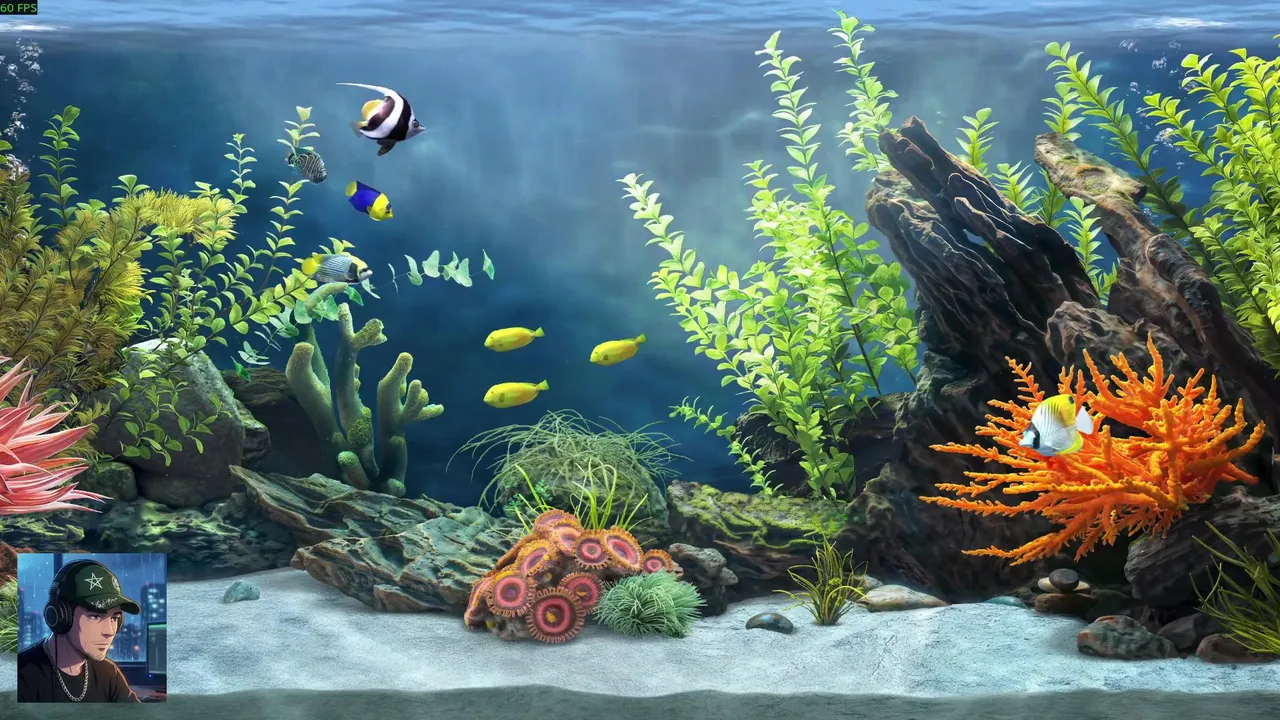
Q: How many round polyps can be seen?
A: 9